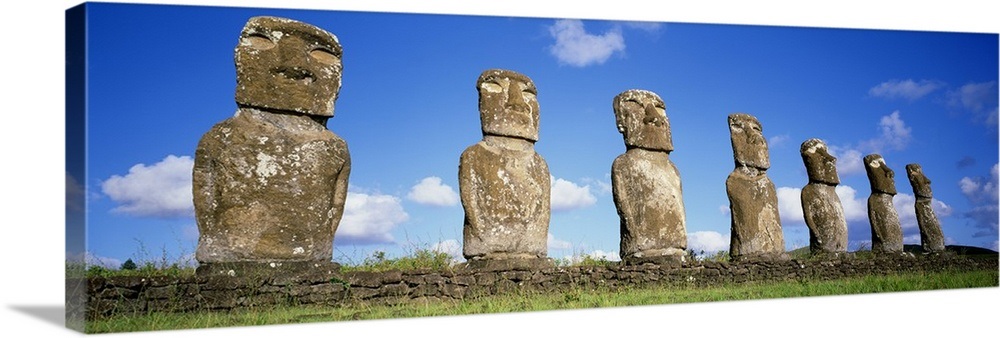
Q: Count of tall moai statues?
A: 7